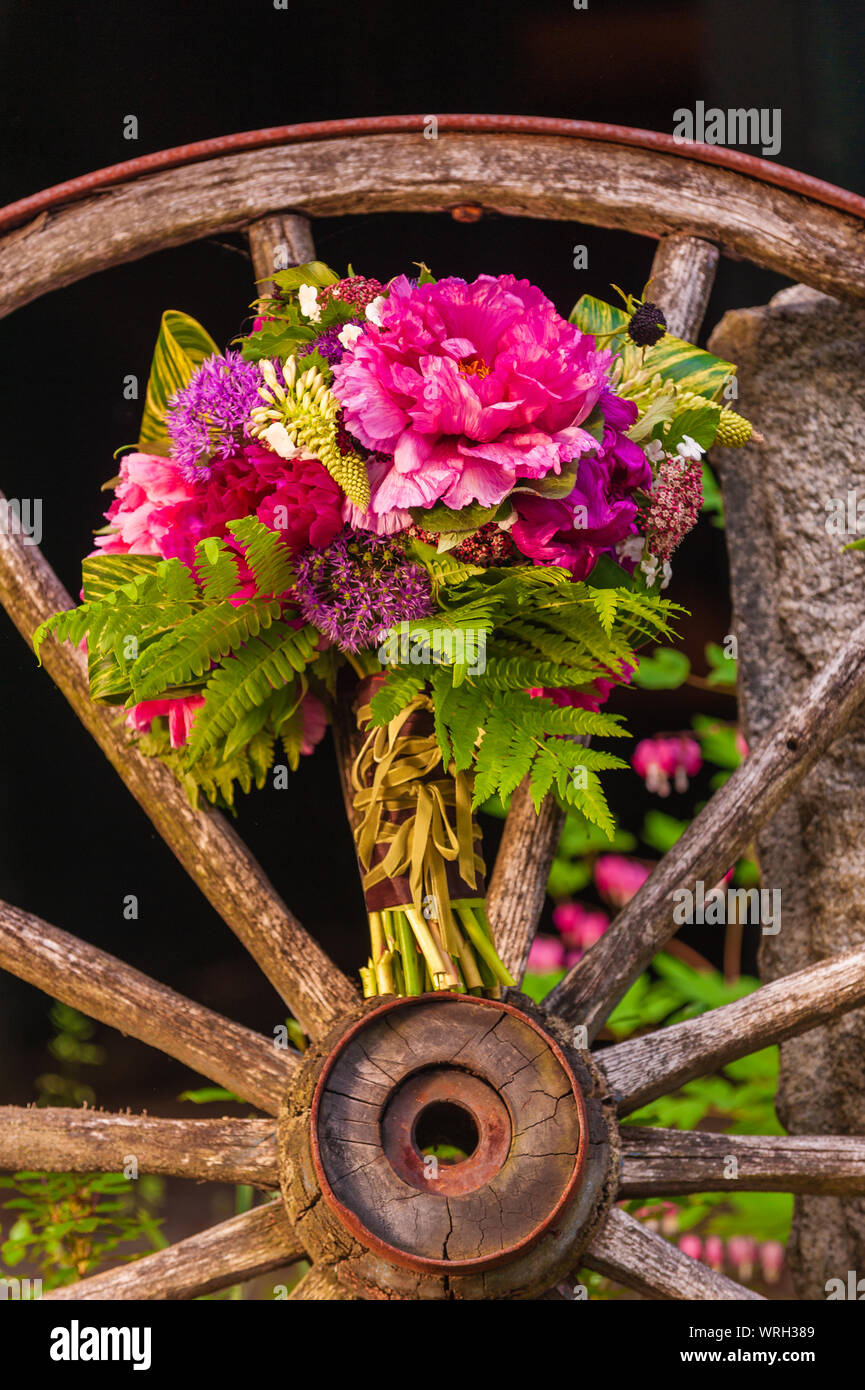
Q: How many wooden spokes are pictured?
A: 12